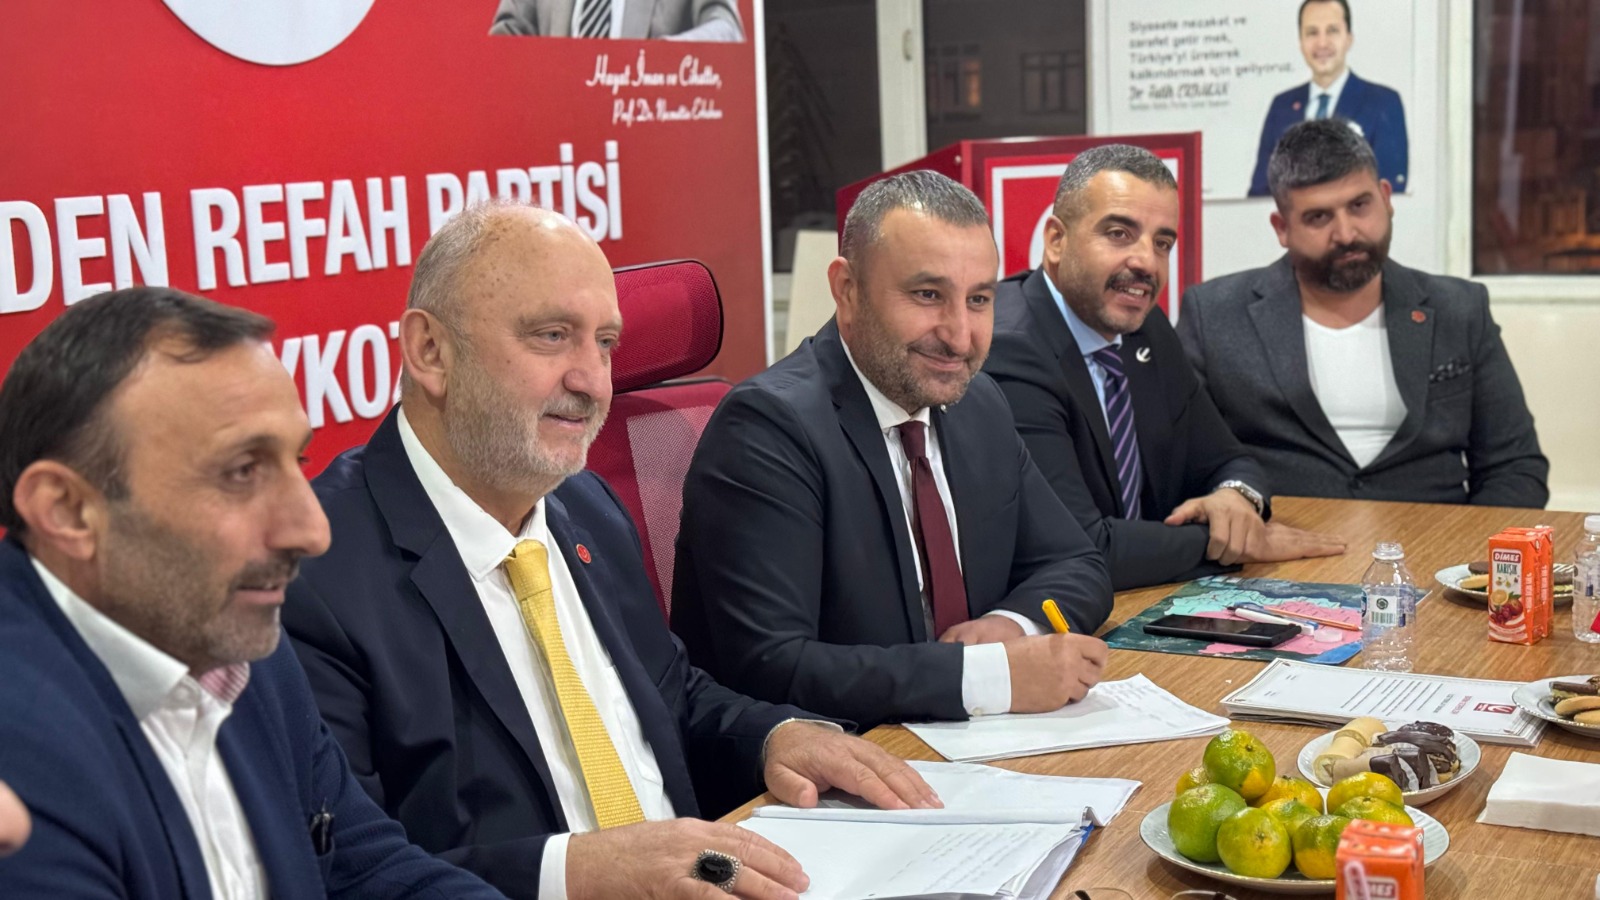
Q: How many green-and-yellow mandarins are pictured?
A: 9